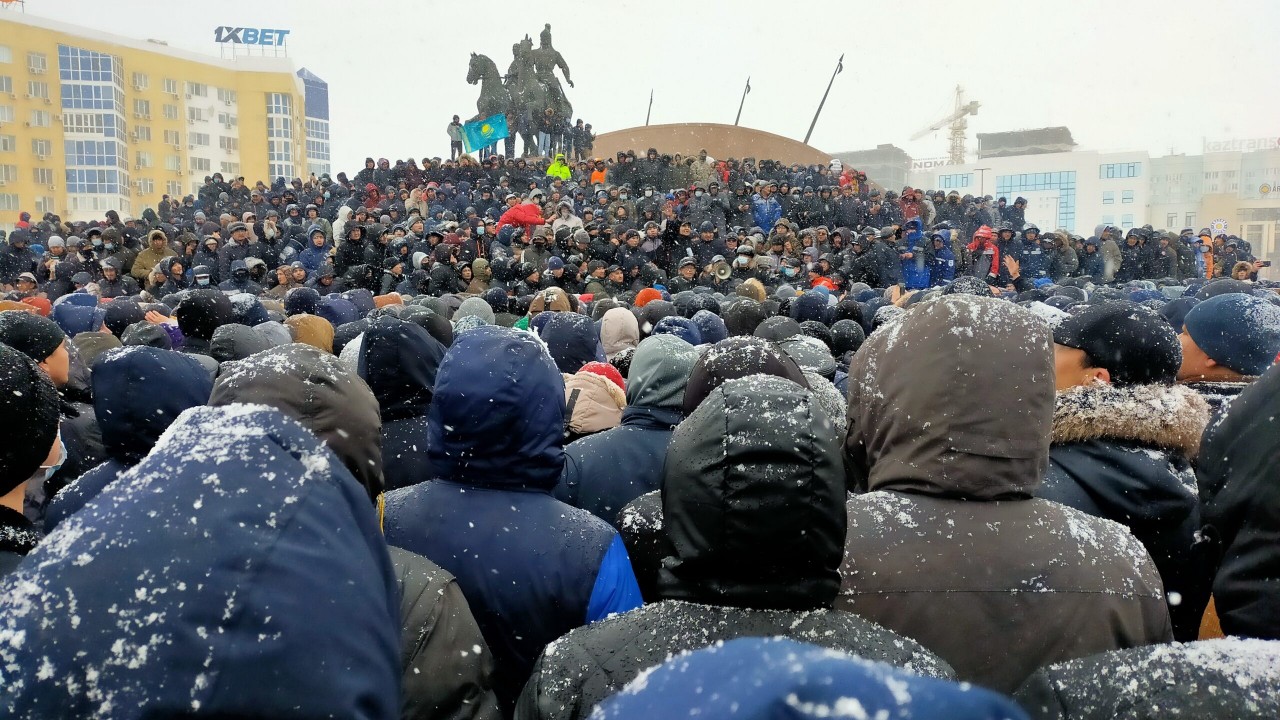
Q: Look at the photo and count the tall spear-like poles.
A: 3